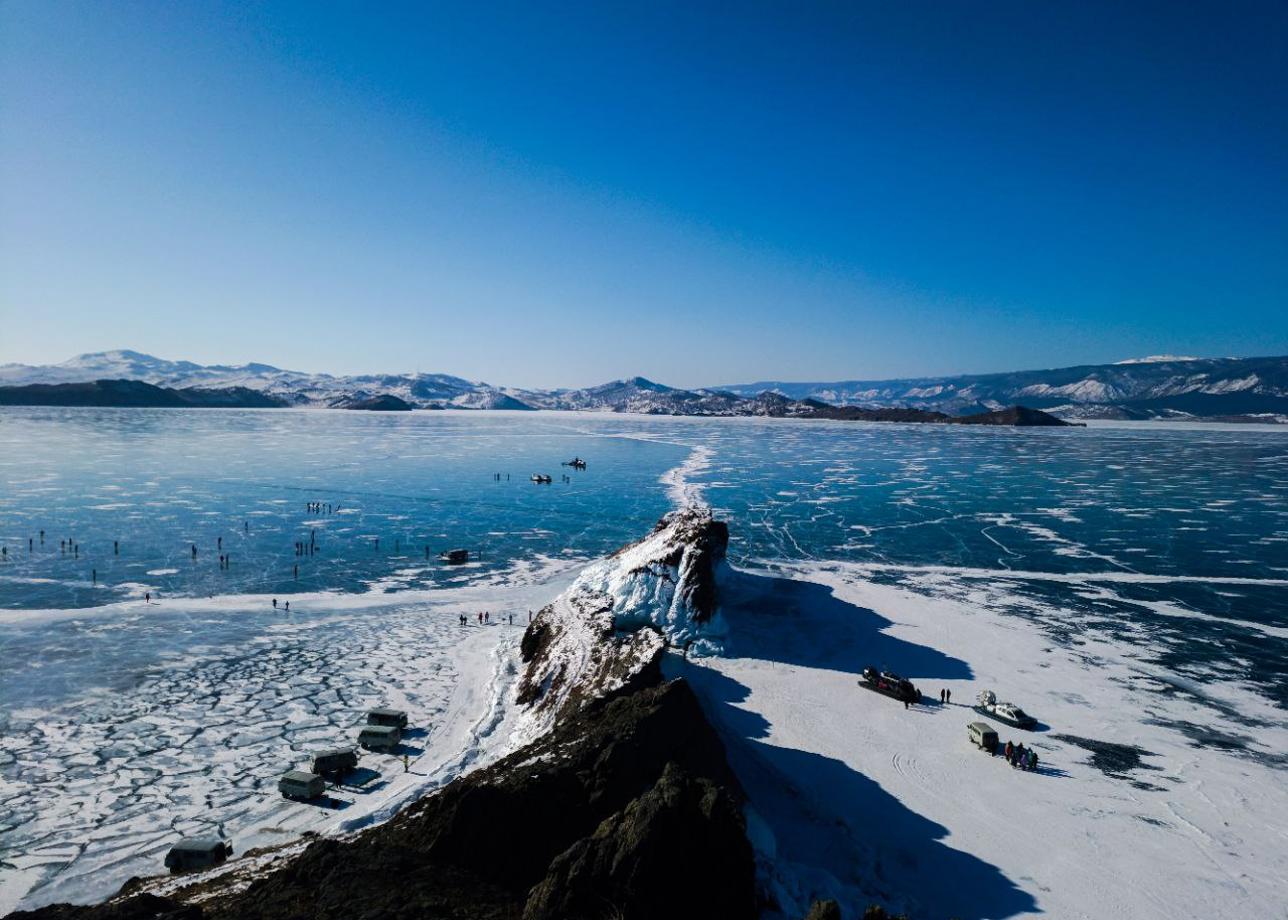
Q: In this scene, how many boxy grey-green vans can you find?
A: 6